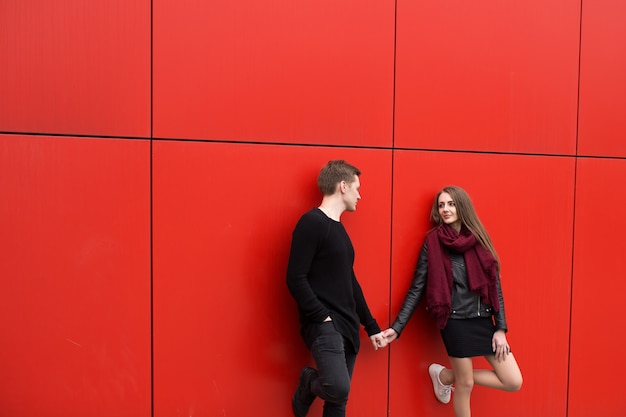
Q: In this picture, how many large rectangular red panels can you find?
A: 8